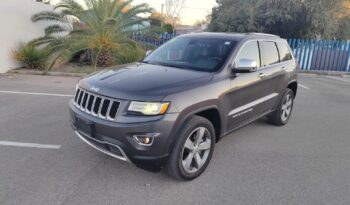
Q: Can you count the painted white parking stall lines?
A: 4